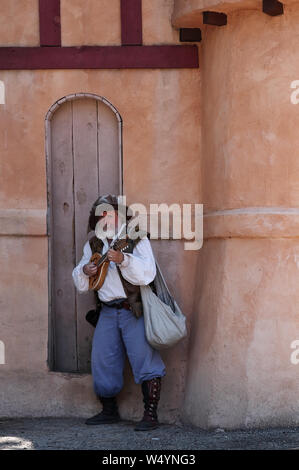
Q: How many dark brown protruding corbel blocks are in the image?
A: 3